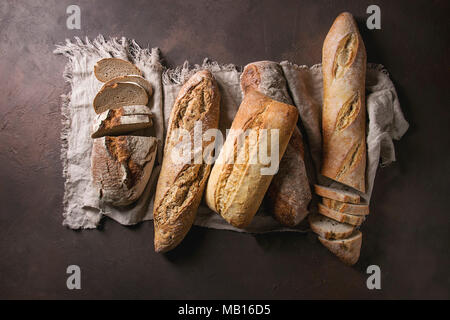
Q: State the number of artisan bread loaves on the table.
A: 5